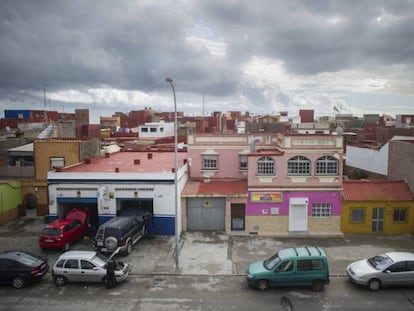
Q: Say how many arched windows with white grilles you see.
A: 3